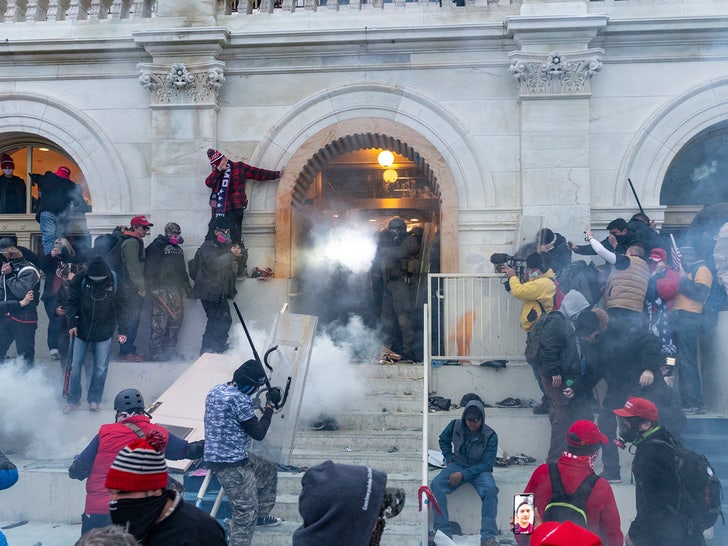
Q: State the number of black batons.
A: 2